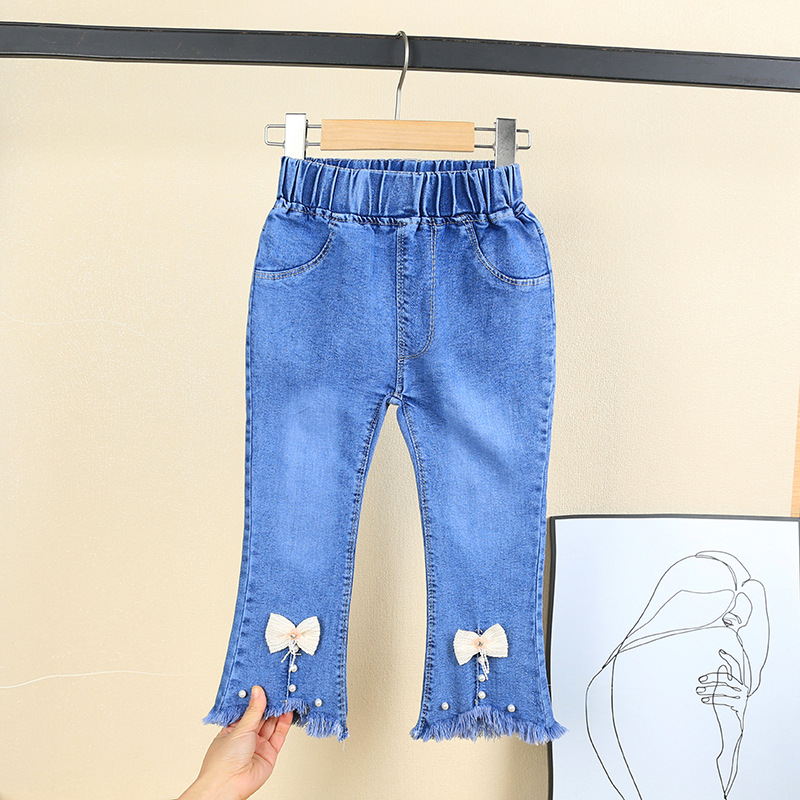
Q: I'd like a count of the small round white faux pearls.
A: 10